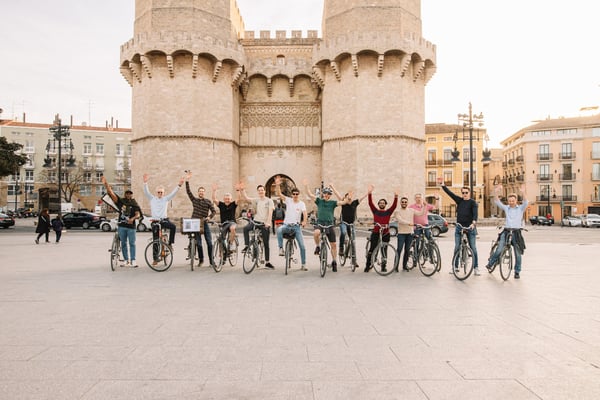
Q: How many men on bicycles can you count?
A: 13